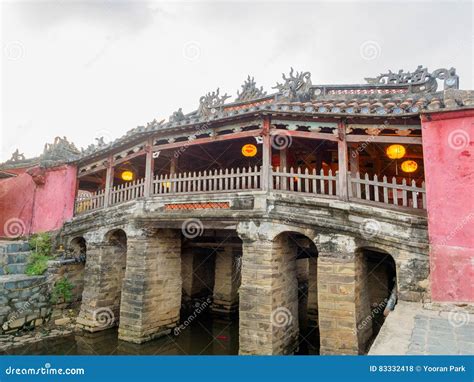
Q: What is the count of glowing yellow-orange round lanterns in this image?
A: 4